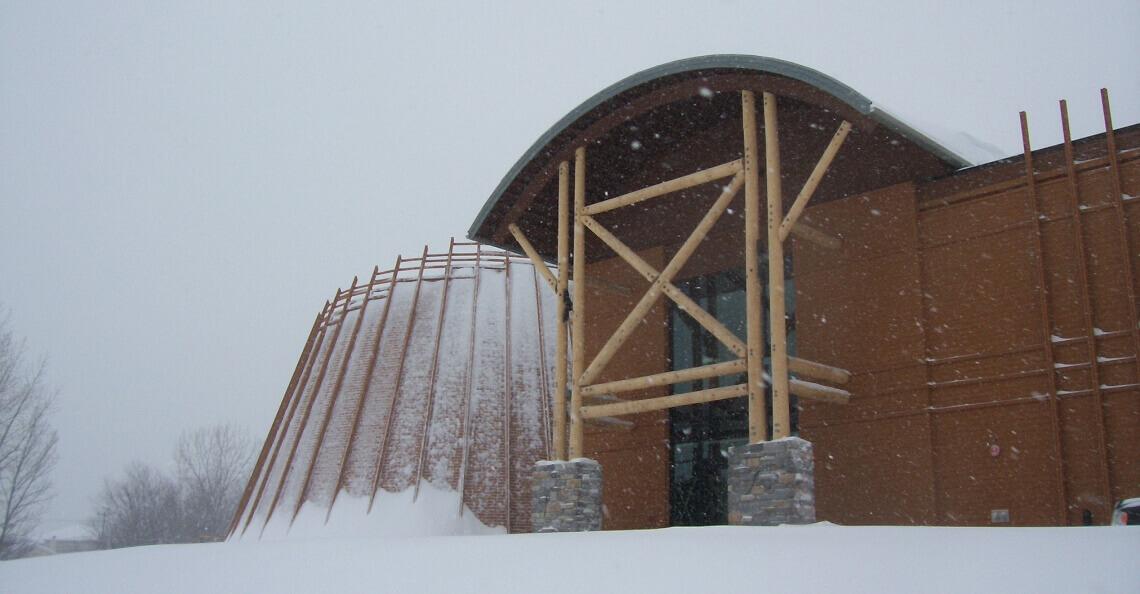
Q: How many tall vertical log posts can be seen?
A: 4